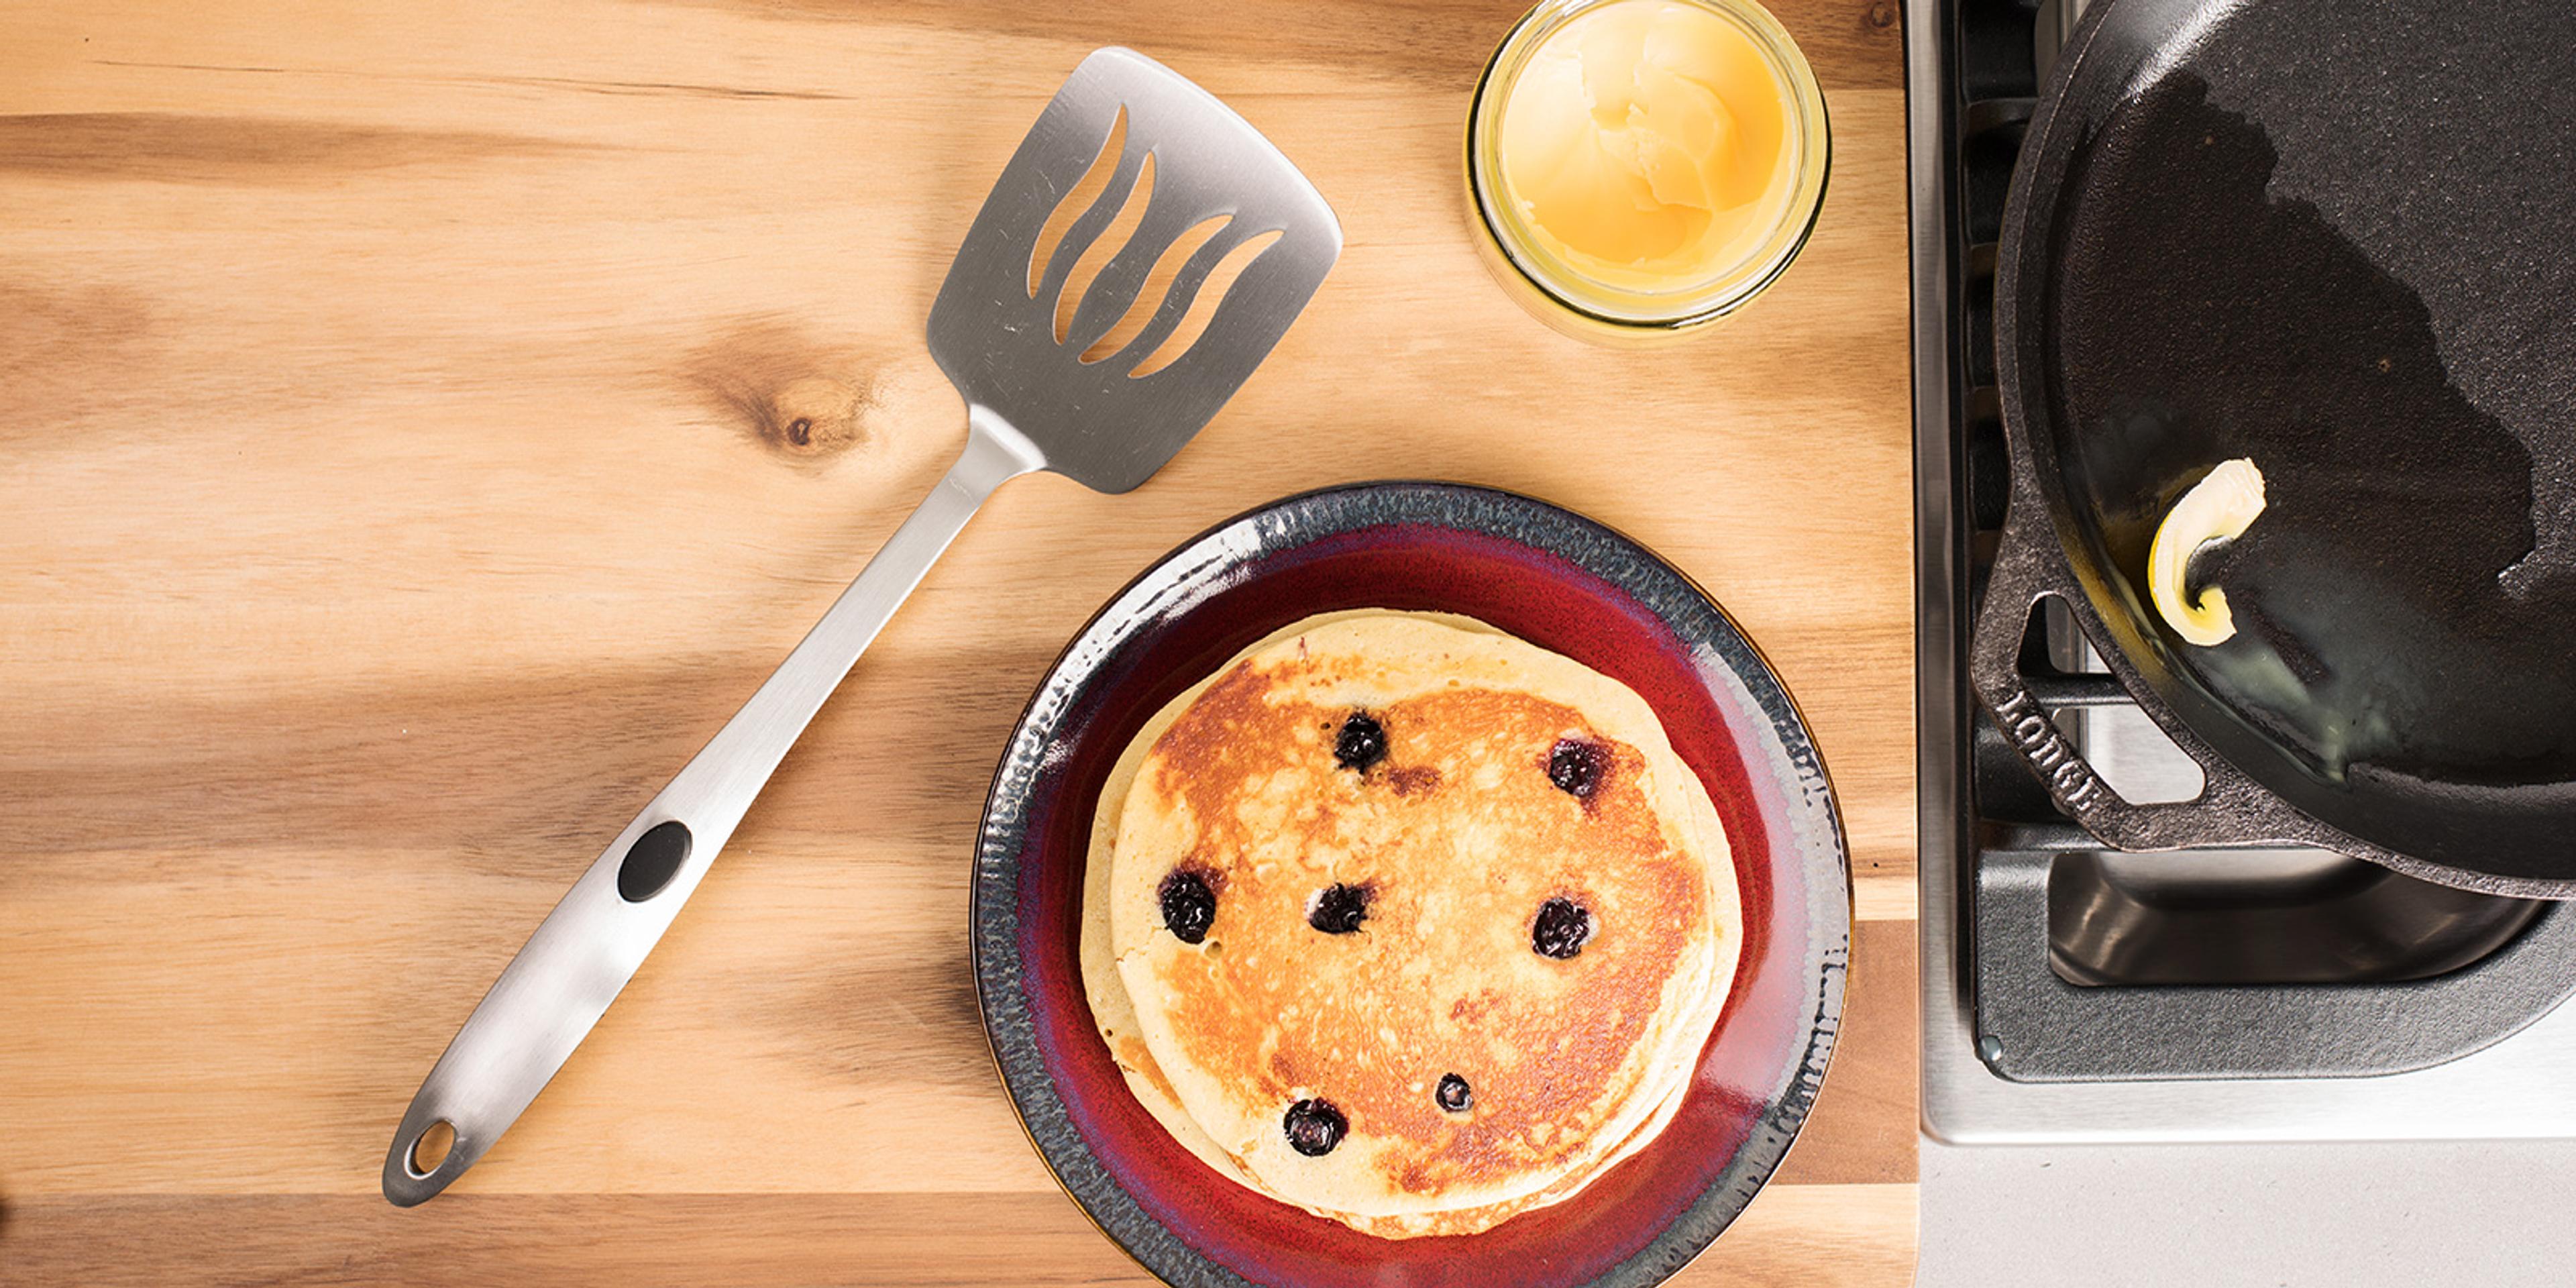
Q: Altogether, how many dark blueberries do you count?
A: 7